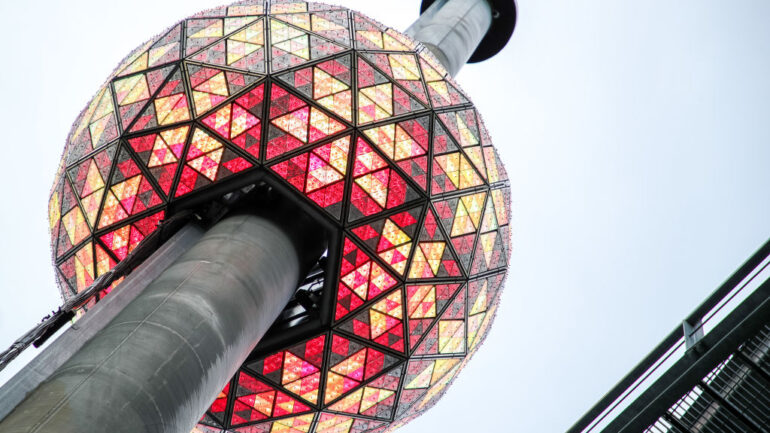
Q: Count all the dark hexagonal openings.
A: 1